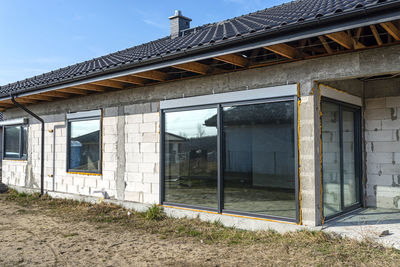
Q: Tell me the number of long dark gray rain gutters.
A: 1